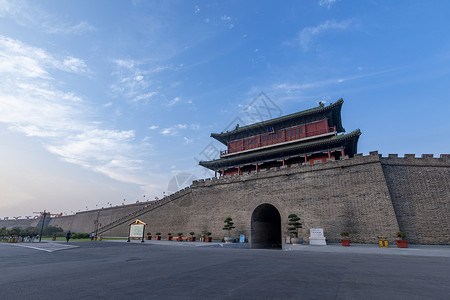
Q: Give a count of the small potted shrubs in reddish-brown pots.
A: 8